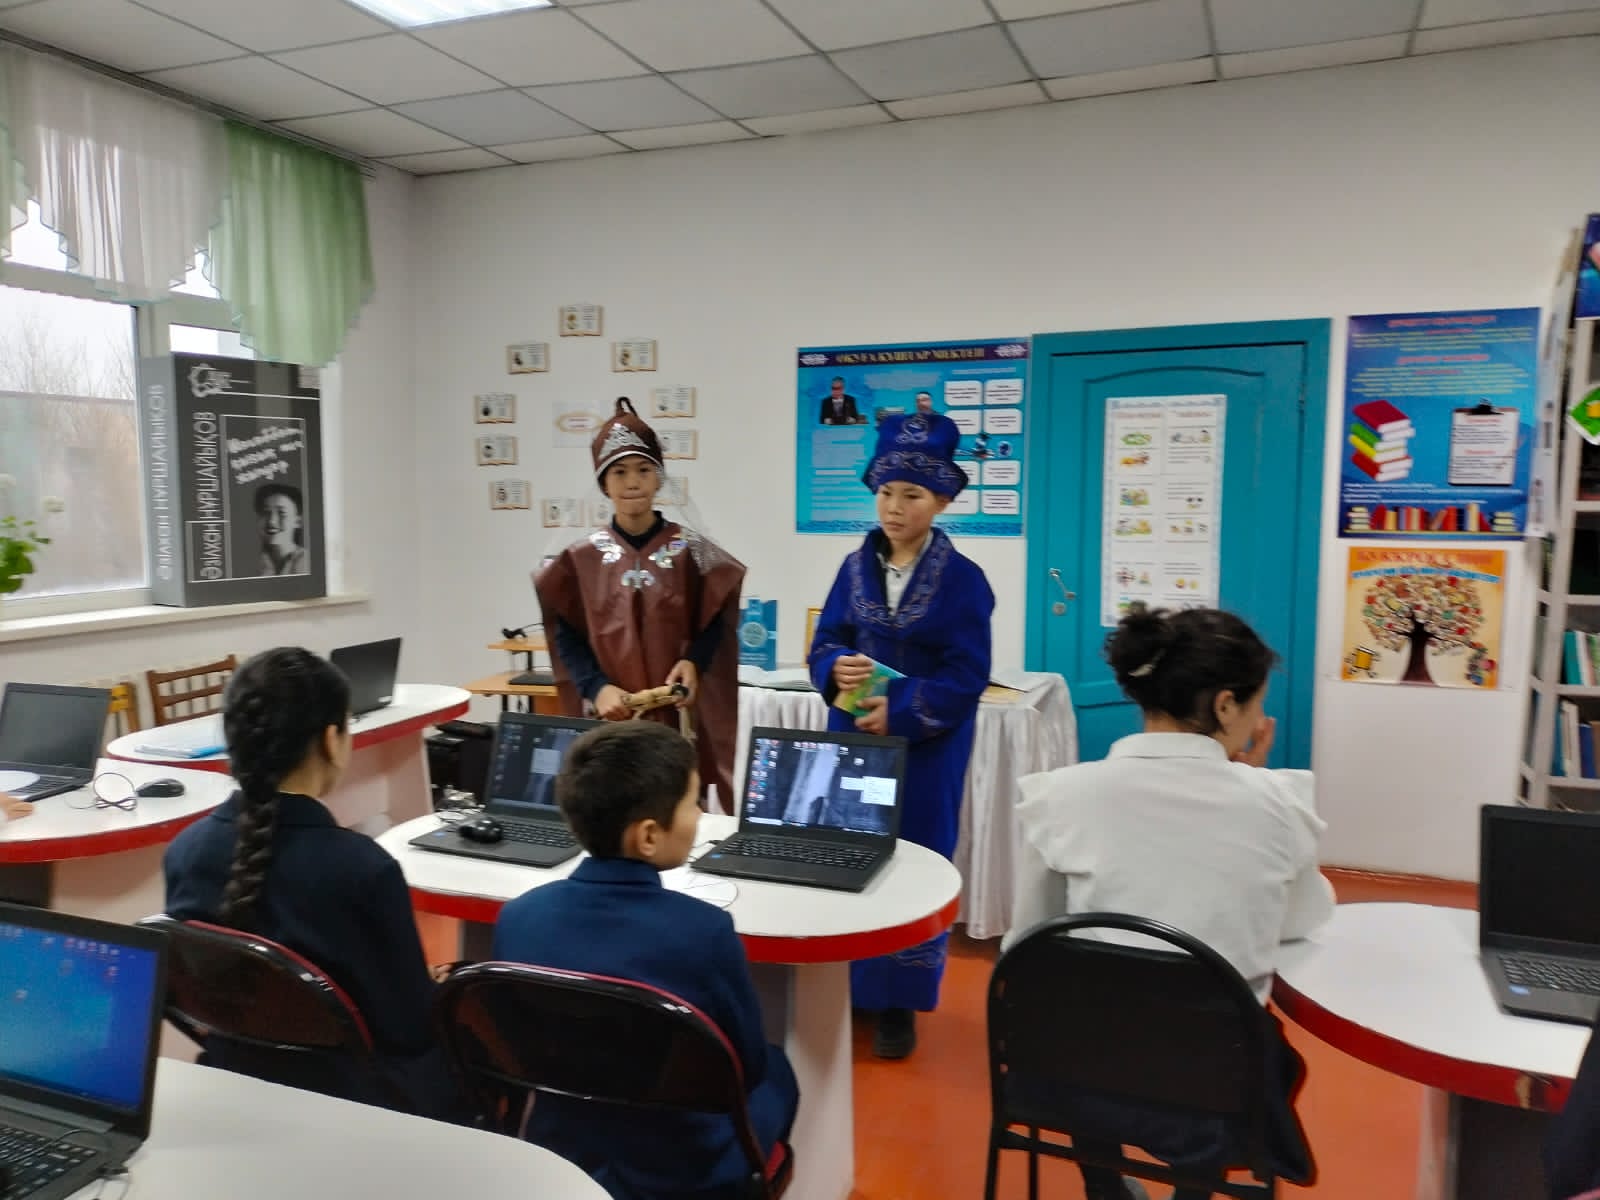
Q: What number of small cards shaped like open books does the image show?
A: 11